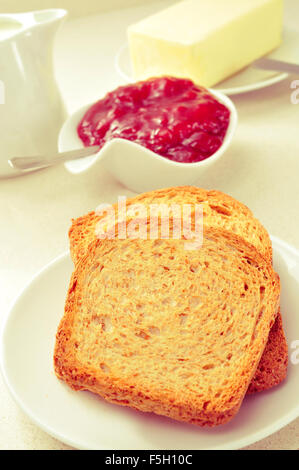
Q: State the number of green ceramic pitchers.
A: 0